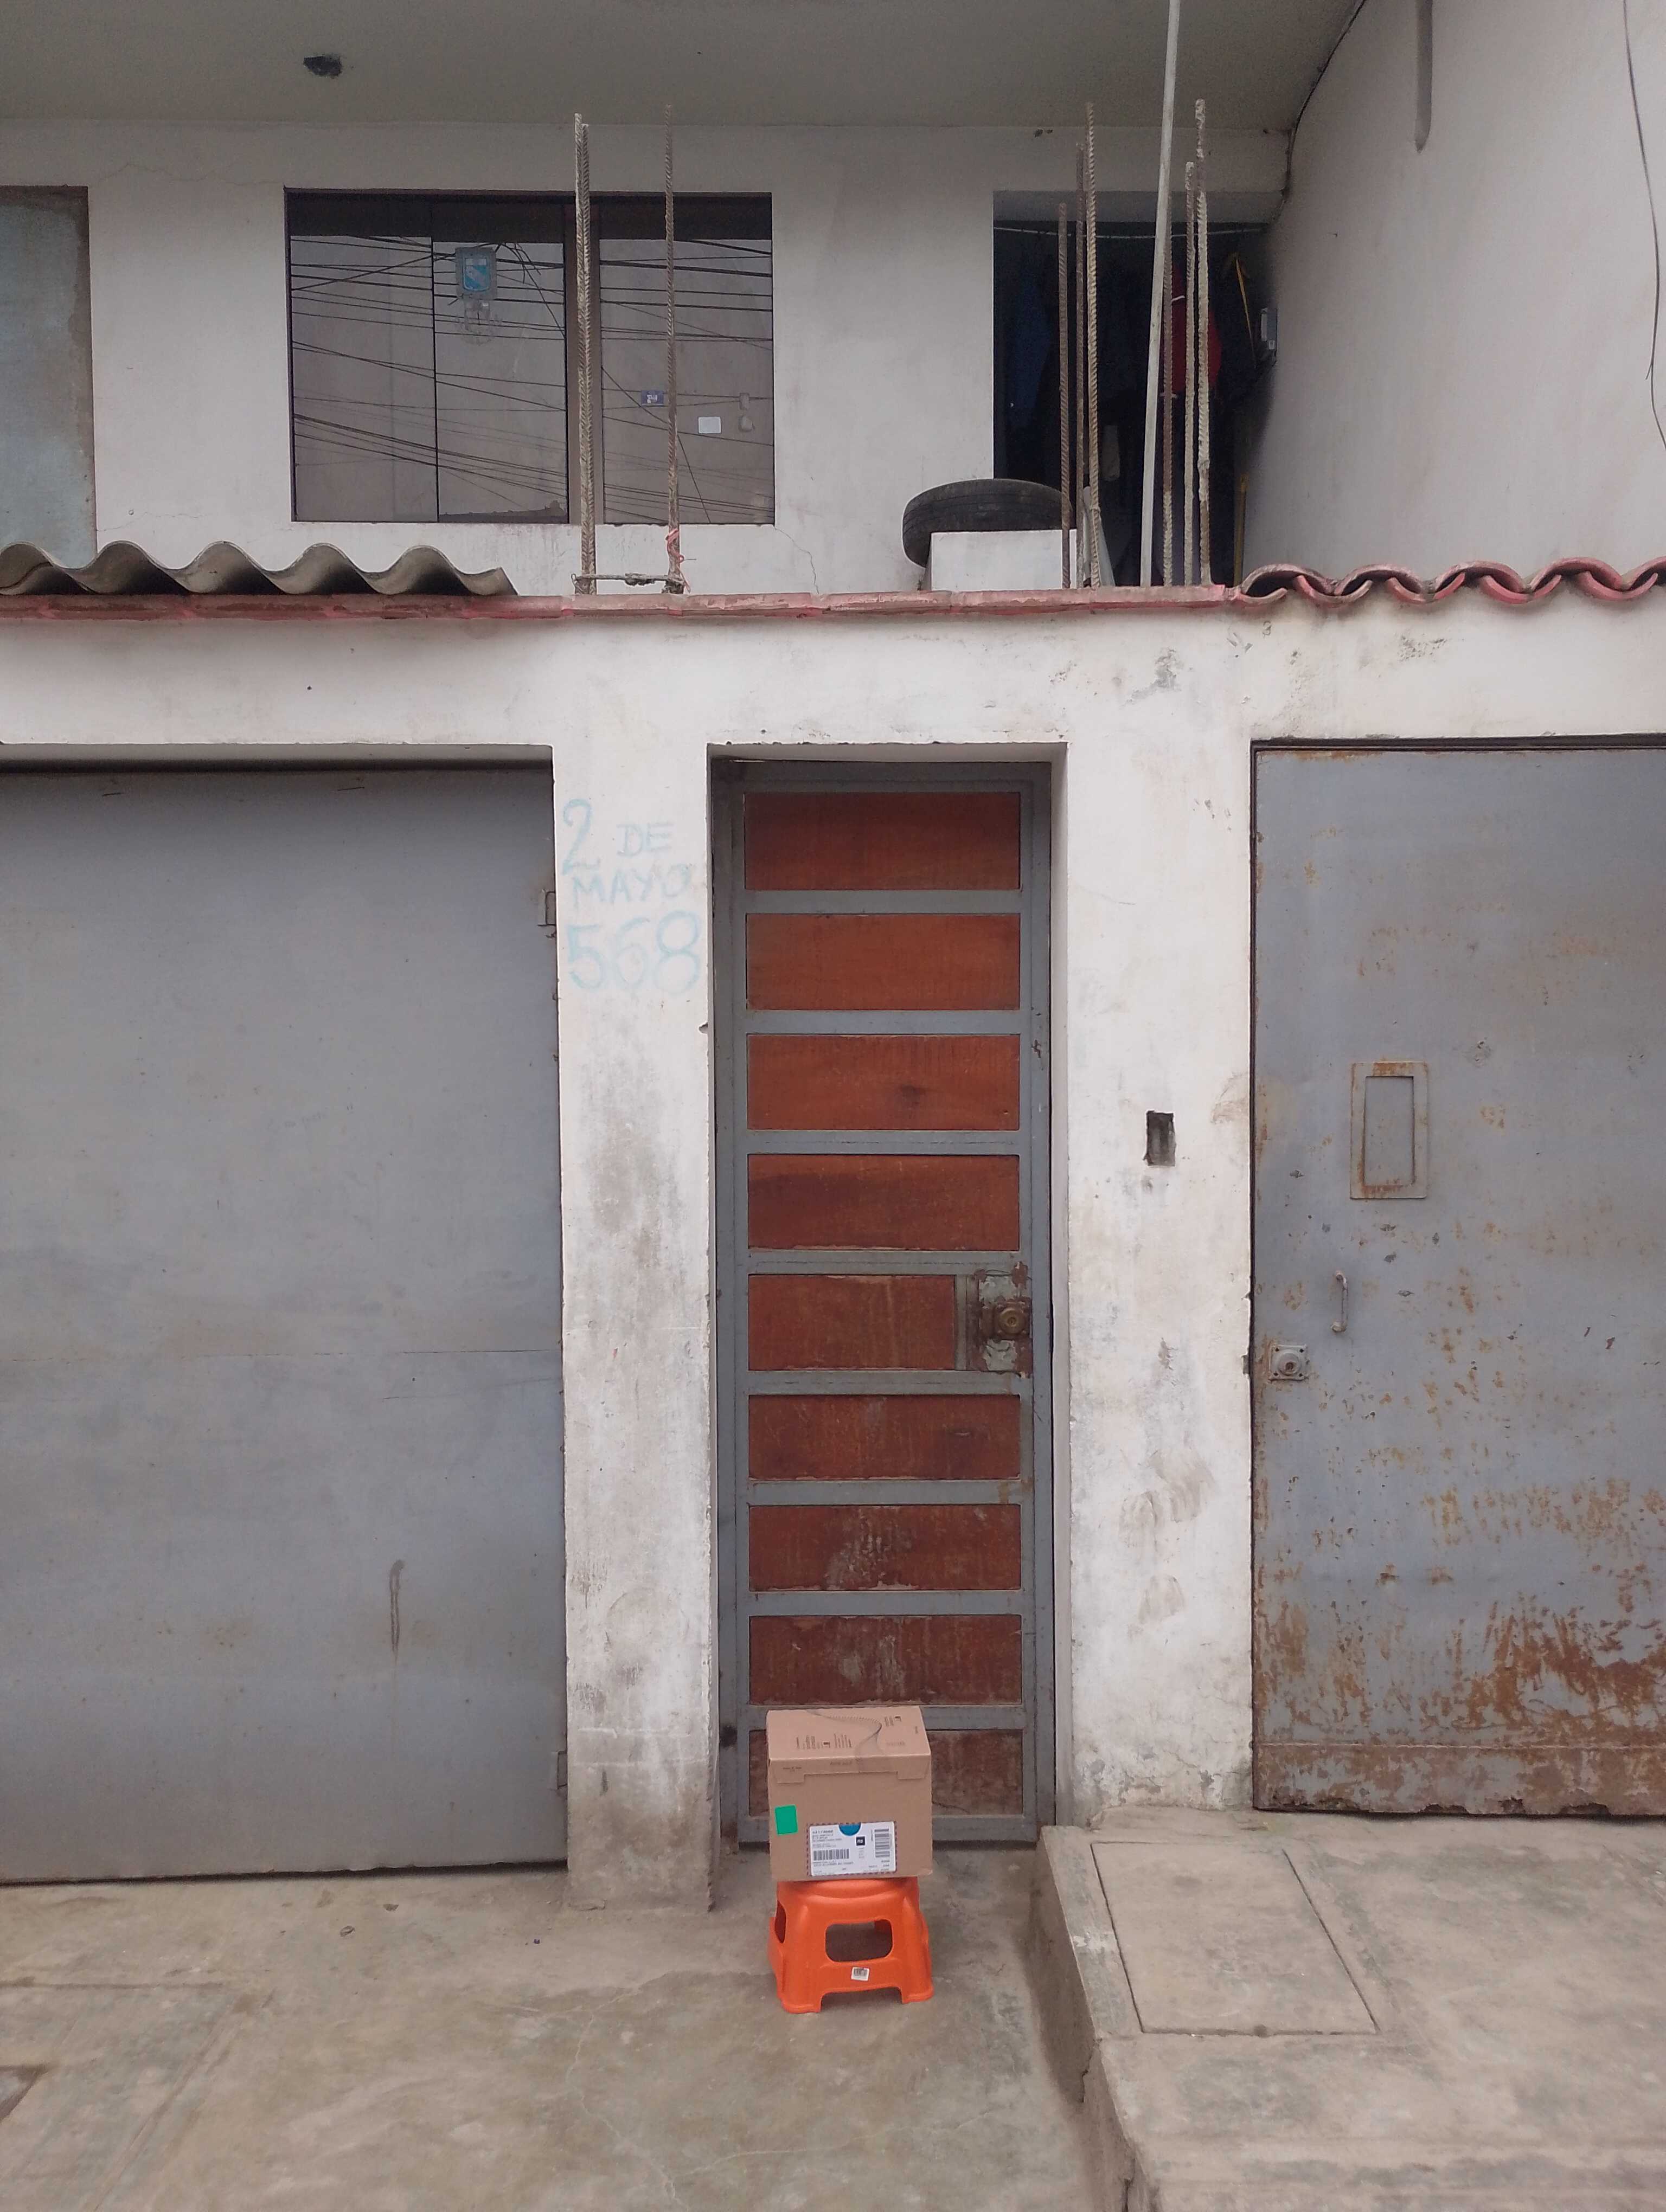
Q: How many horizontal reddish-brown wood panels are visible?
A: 9